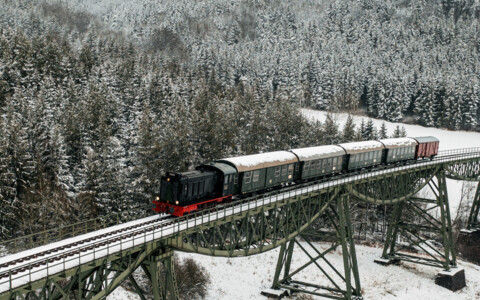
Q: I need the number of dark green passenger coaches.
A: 4